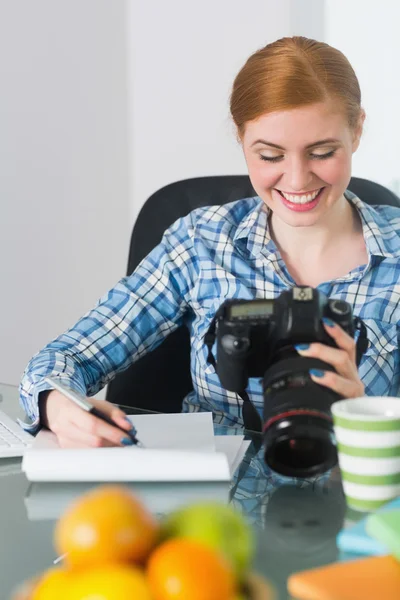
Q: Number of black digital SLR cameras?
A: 1